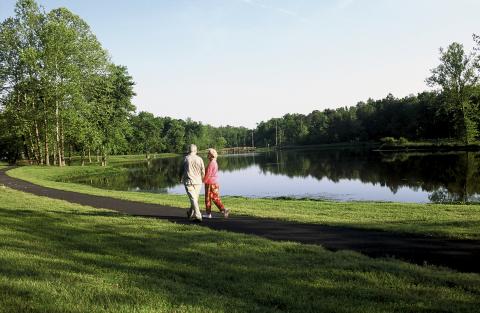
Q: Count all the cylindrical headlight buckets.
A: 0